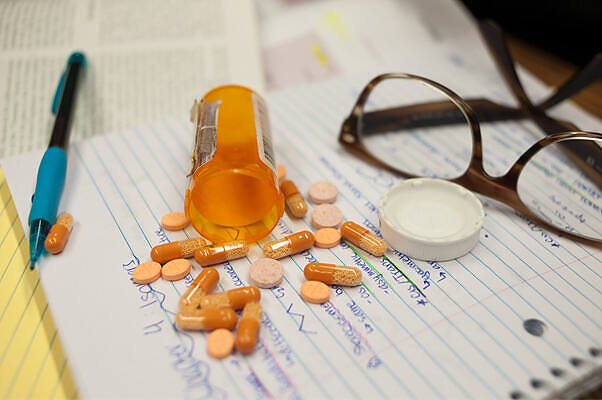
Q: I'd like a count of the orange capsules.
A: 11